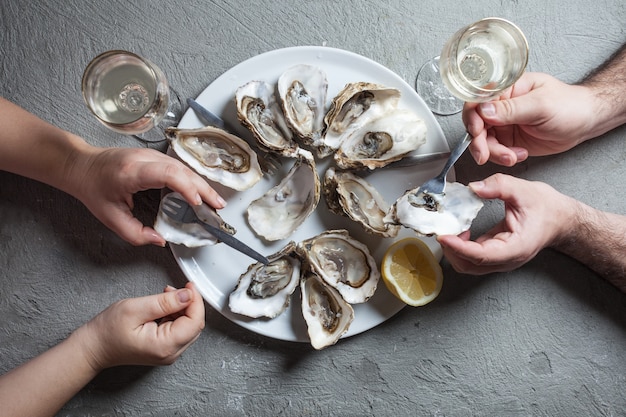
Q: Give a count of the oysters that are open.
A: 12